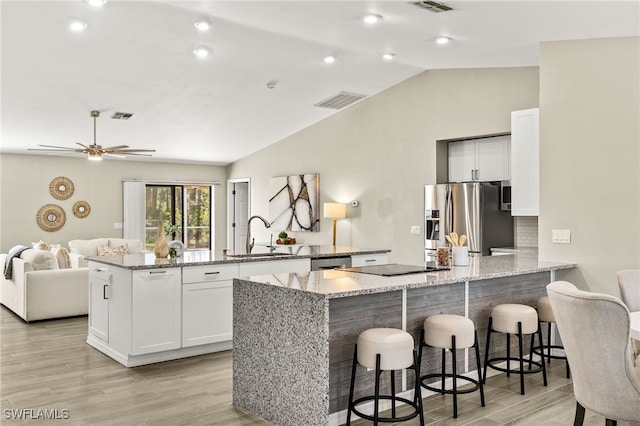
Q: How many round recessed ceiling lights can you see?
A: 8